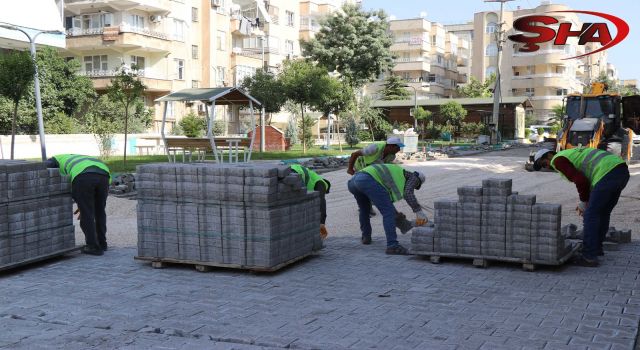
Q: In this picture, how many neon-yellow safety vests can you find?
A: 5